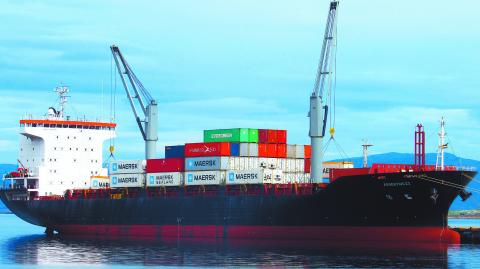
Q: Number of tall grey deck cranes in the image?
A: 2